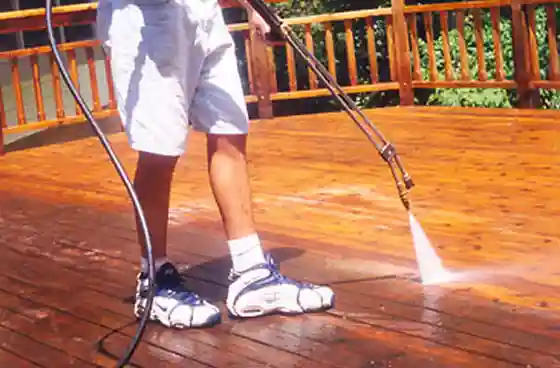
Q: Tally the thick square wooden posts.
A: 3